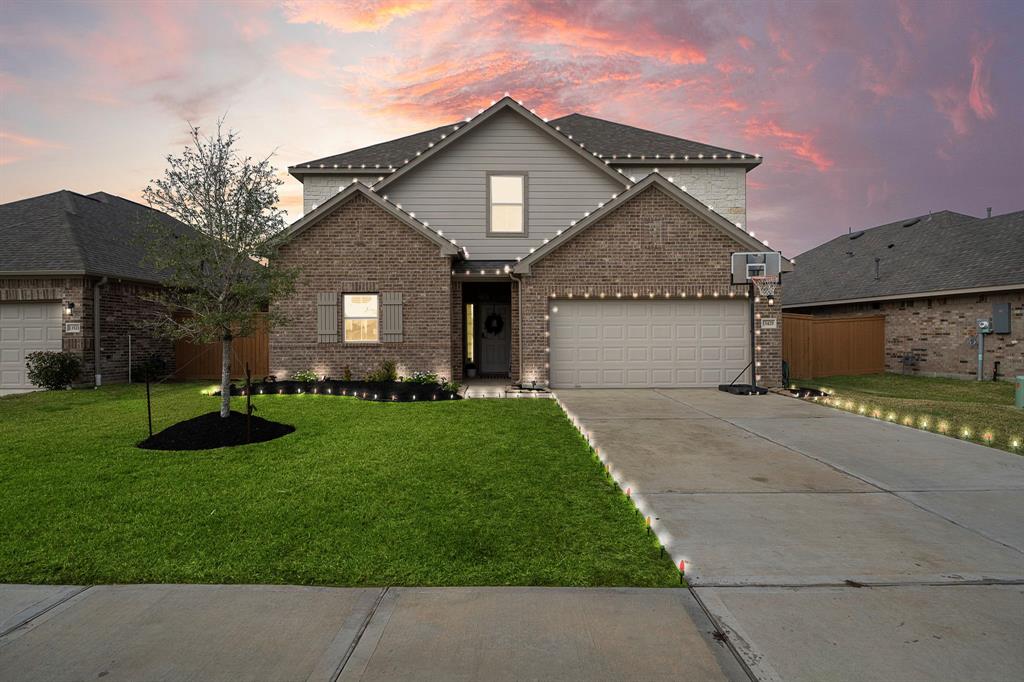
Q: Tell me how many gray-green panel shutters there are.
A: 2